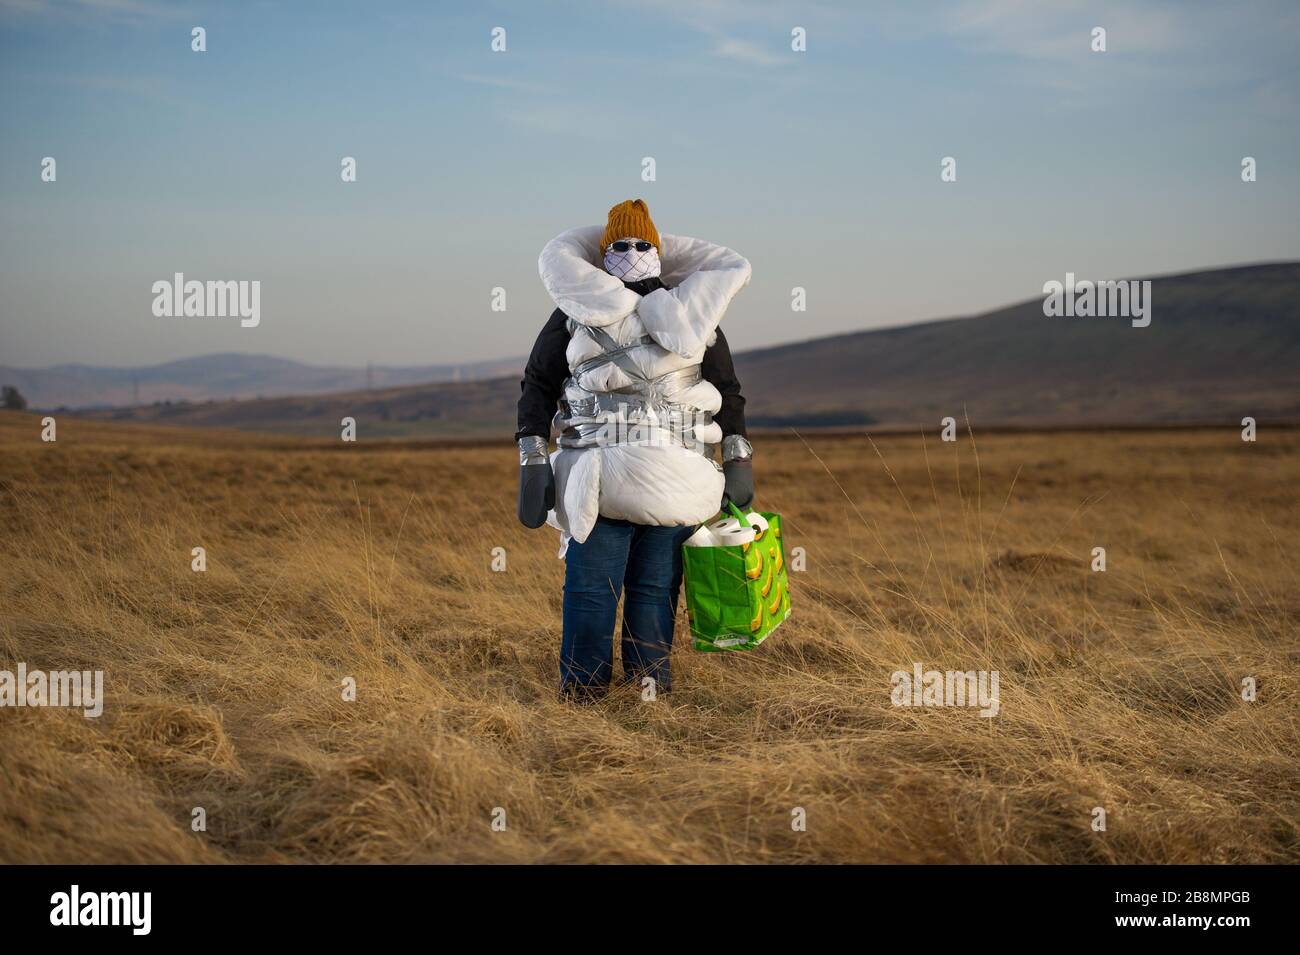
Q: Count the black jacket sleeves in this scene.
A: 2